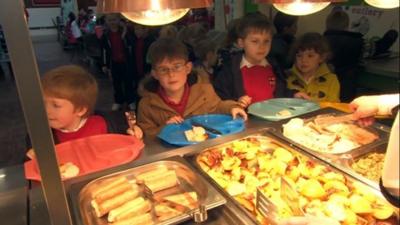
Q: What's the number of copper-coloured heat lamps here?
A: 3